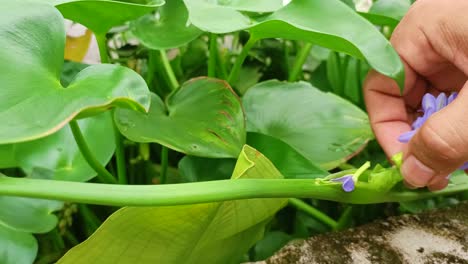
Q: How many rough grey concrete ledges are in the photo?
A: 1